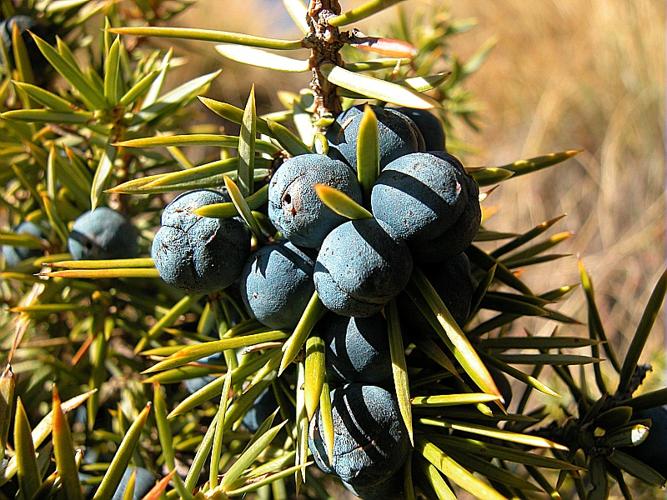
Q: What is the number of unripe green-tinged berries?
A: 0